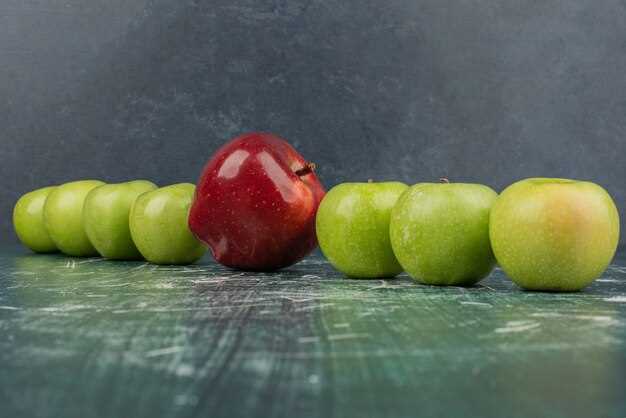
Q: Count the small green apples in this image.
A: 7